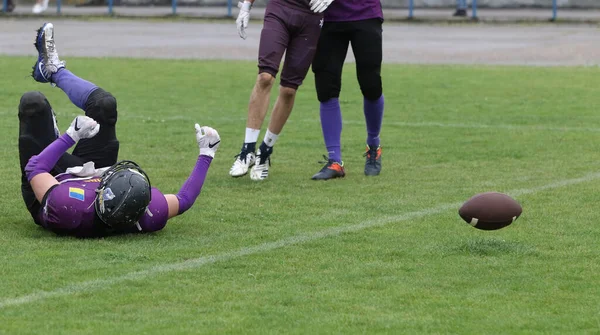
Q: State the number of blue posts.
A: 8